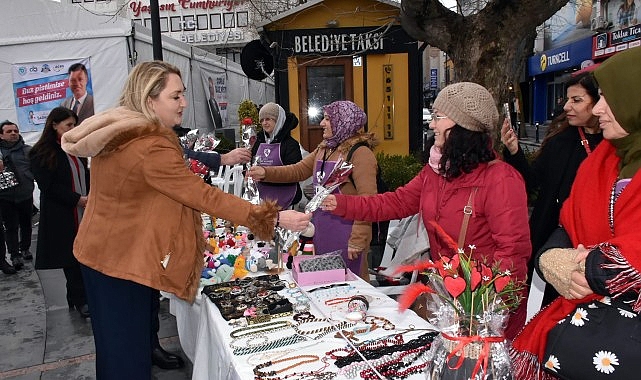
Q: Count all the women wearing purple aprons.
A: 2